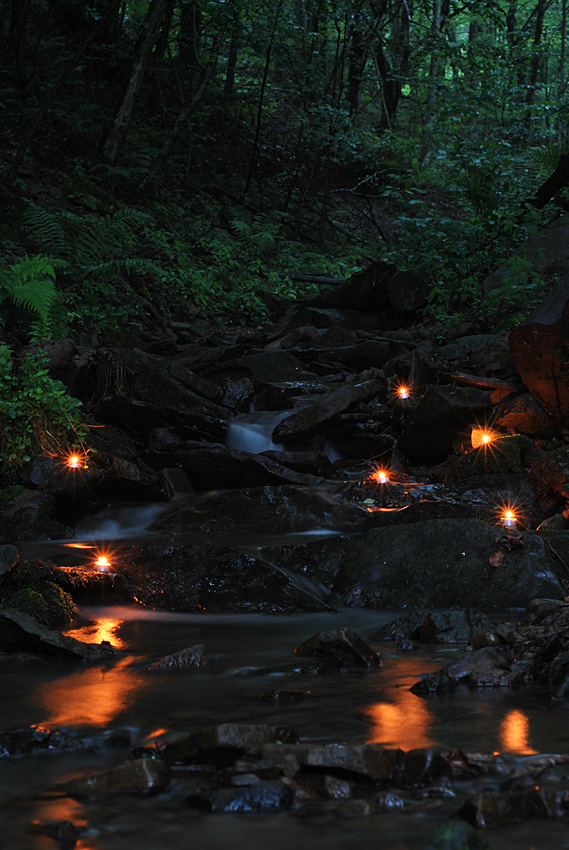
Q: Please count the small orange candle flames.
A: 6